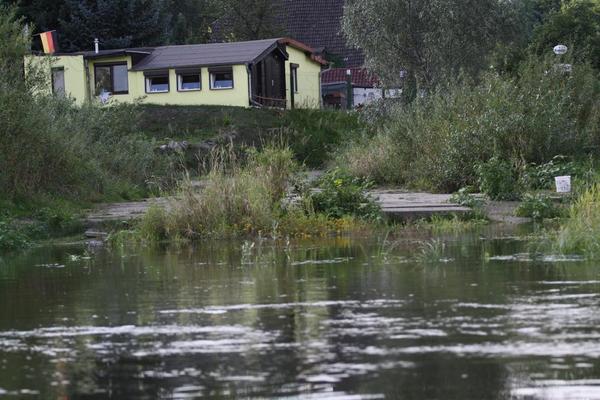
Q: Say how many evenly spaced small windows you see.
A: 3